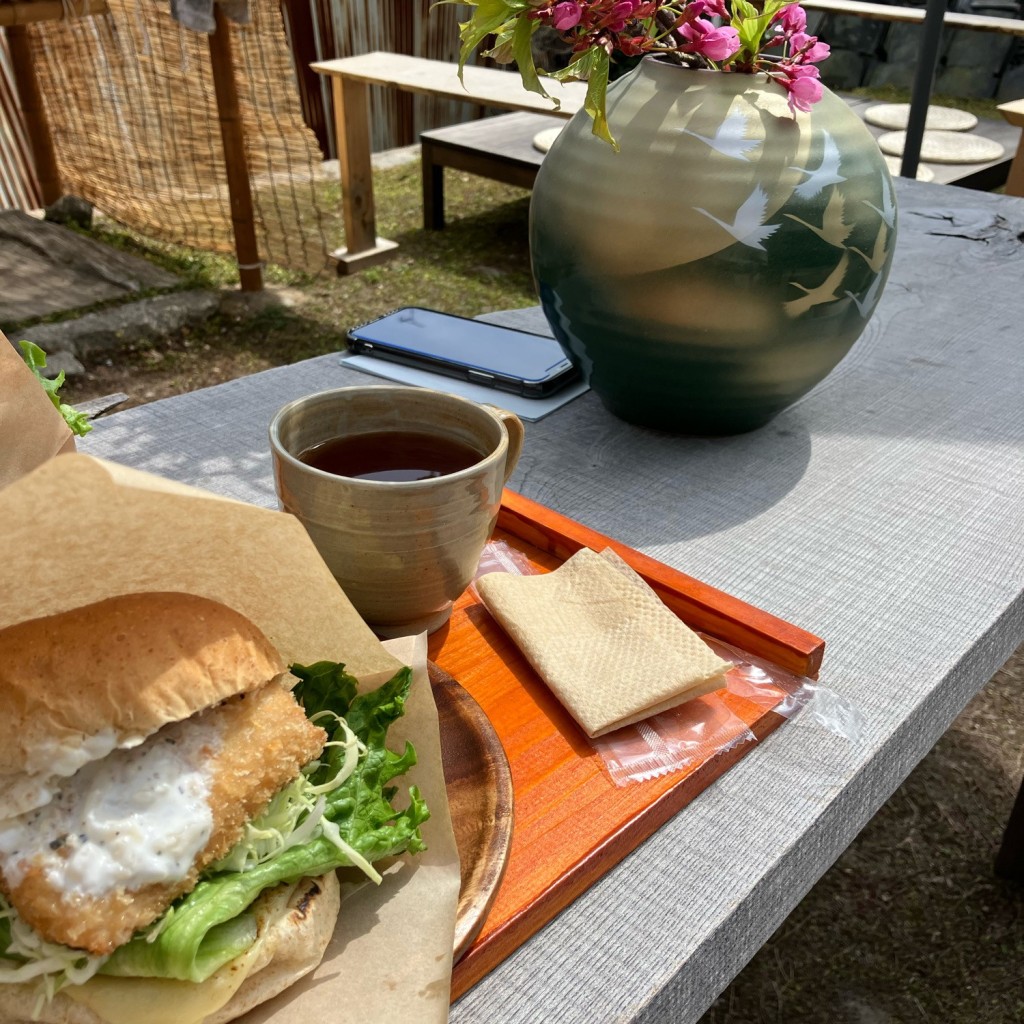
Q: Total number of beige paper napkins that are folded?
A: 1